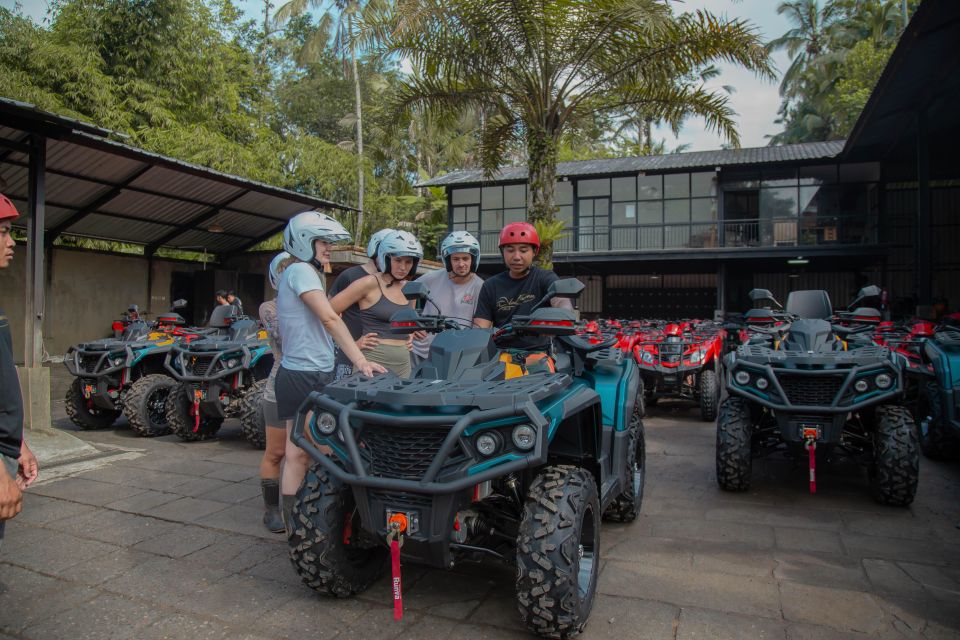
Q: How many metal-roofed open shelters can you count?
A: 2